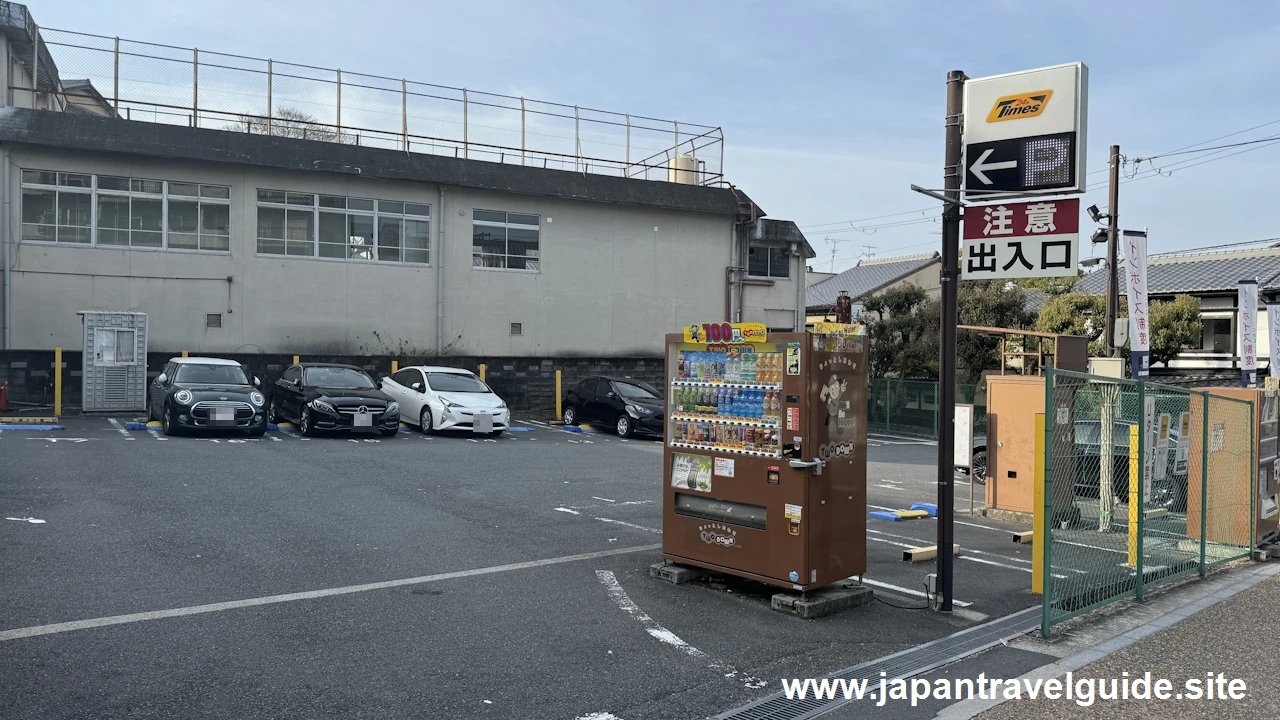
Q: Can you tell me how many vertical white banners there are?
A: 3